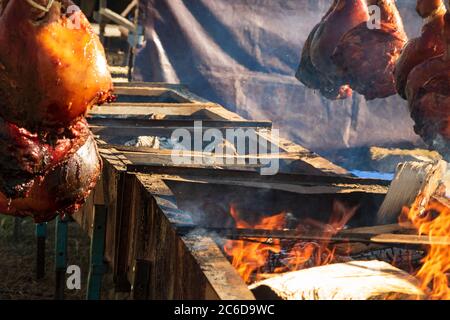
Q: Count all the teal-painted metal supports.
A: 3